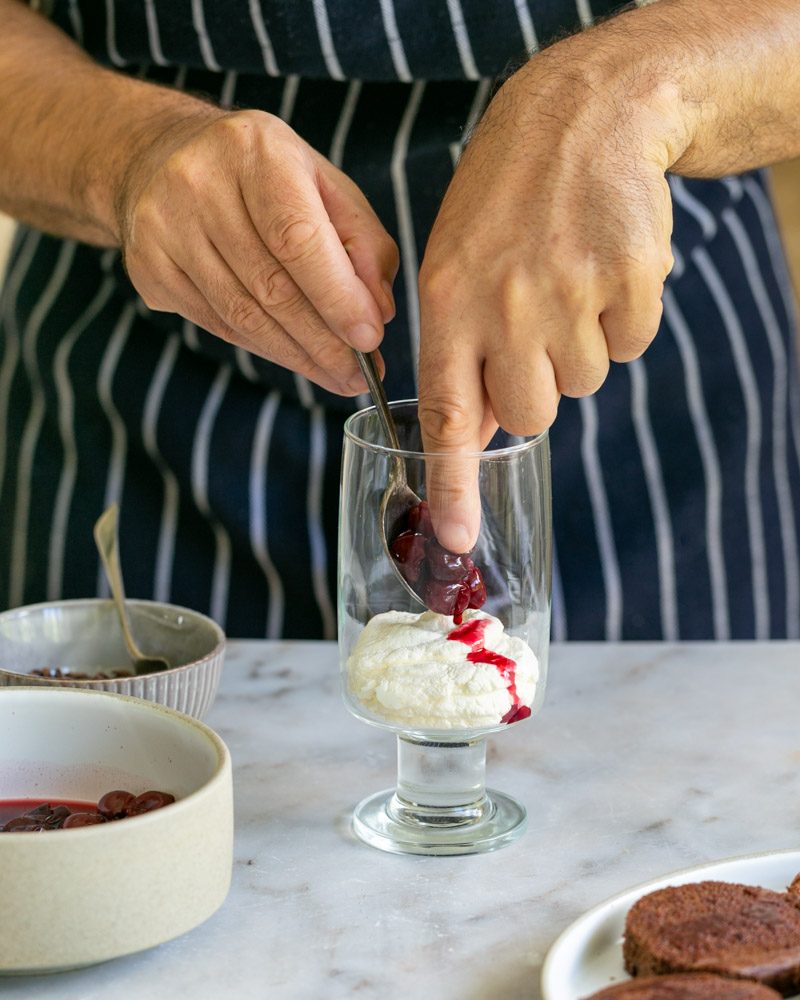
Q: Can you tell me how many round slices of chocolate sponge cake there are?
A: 3